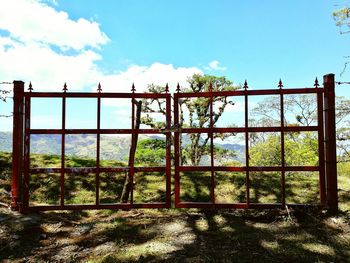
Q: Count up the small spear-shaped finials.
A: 10